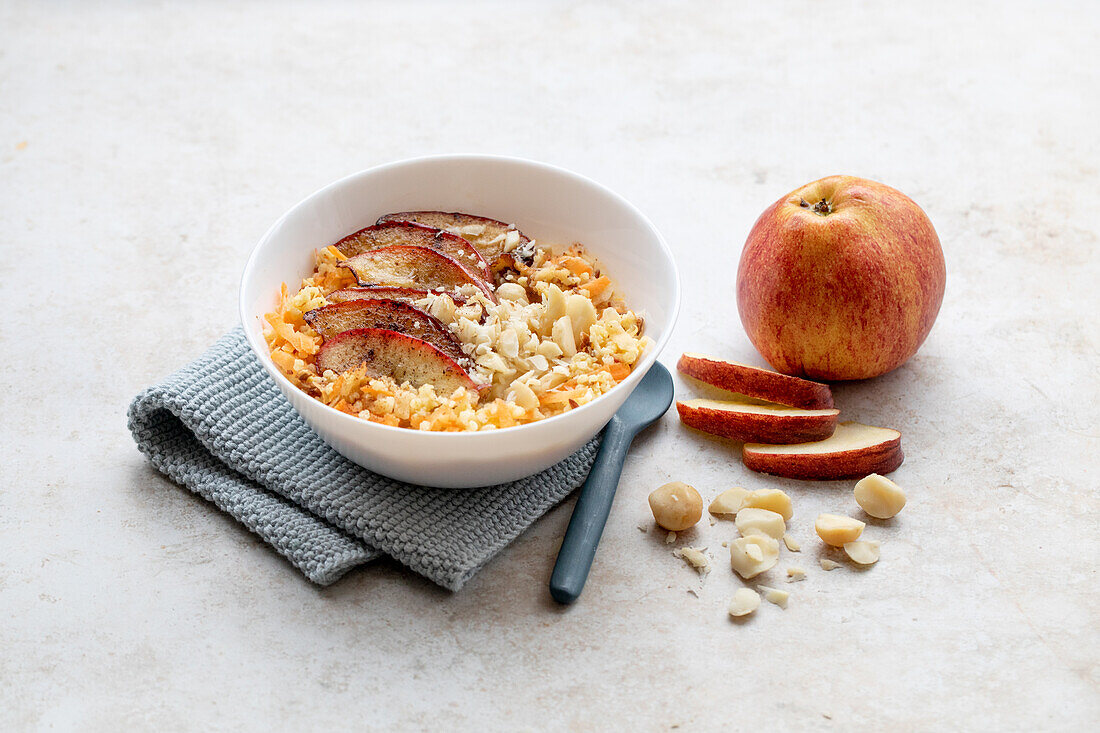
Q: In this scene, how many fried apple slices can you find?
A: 6